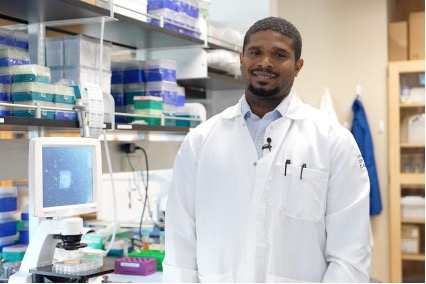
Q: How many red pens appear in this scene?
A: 0